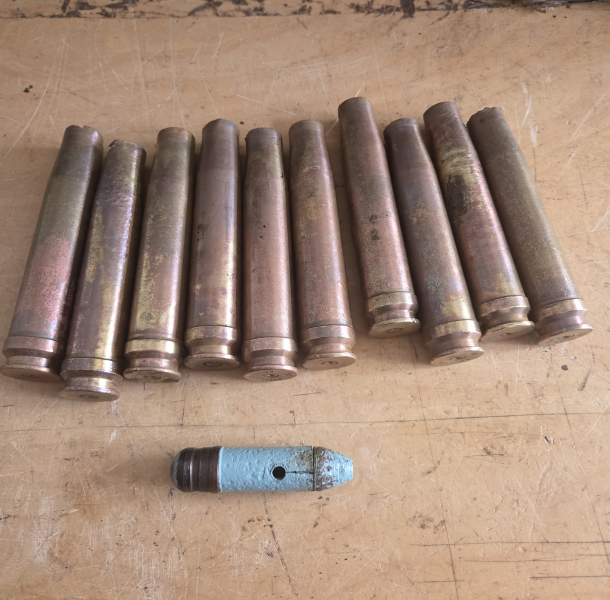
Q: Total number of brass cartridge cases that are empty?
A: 10